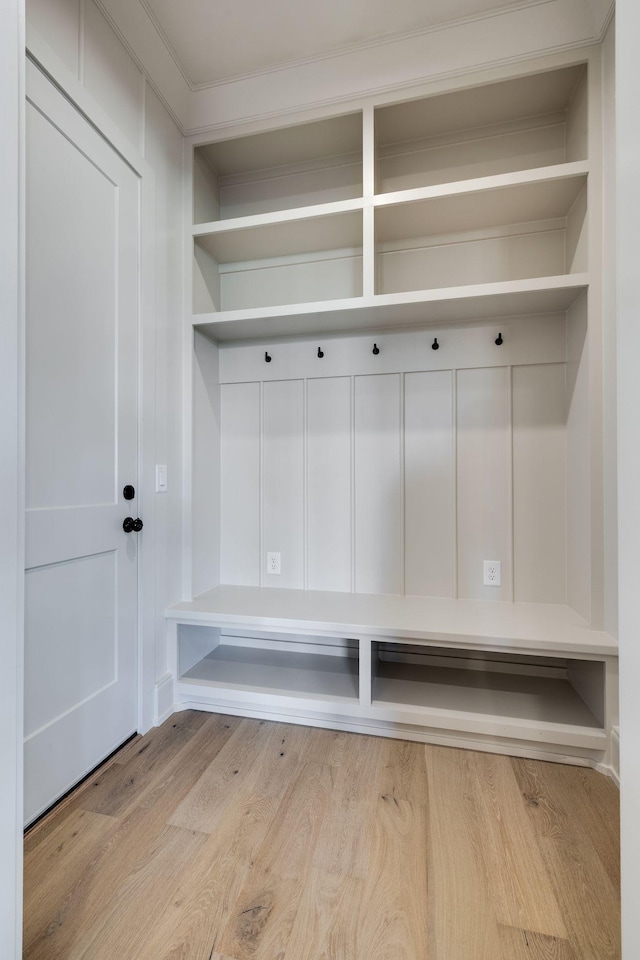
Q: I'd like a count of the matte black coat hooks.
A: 5